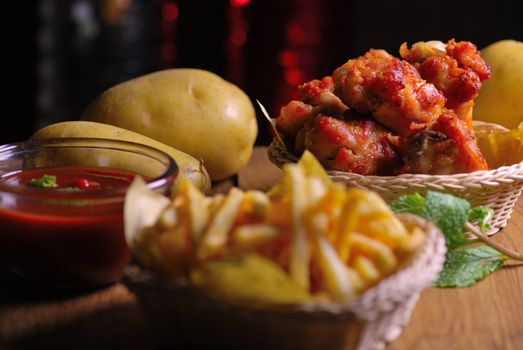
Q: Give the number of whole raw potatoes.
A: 3